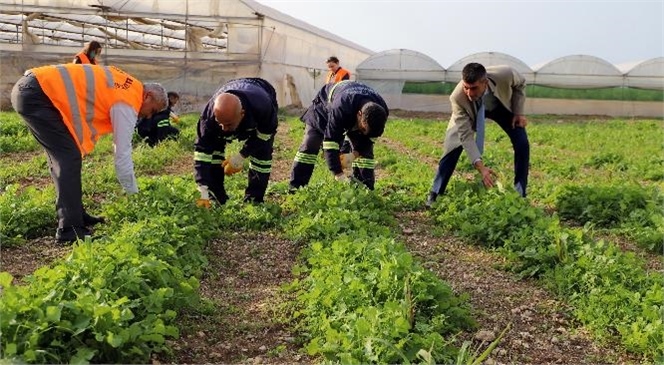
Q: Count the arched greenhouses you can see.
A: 4